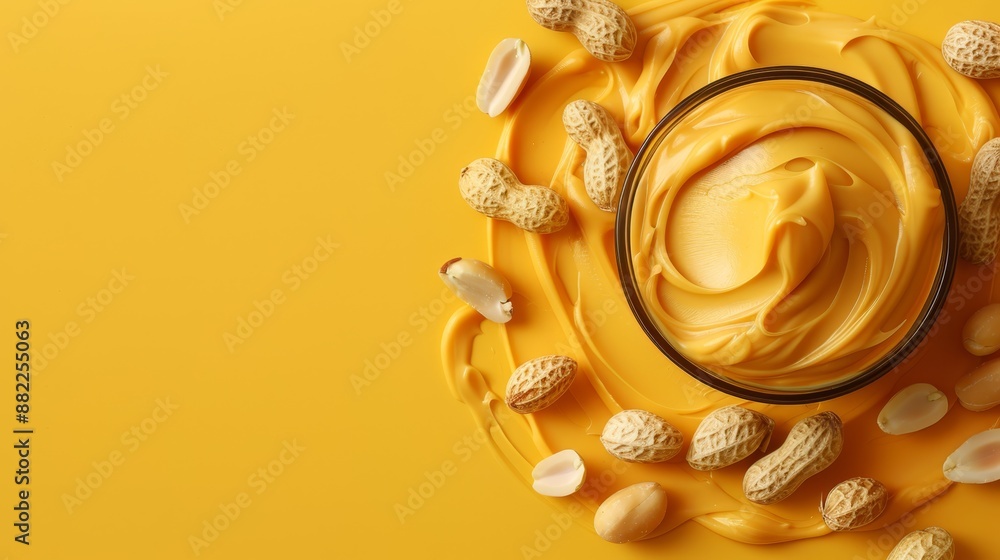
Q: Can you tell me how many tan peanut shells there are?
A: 11